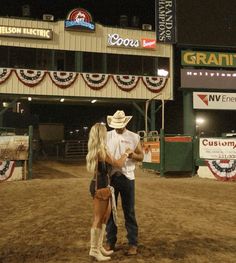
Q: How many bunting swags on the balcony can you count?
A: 6